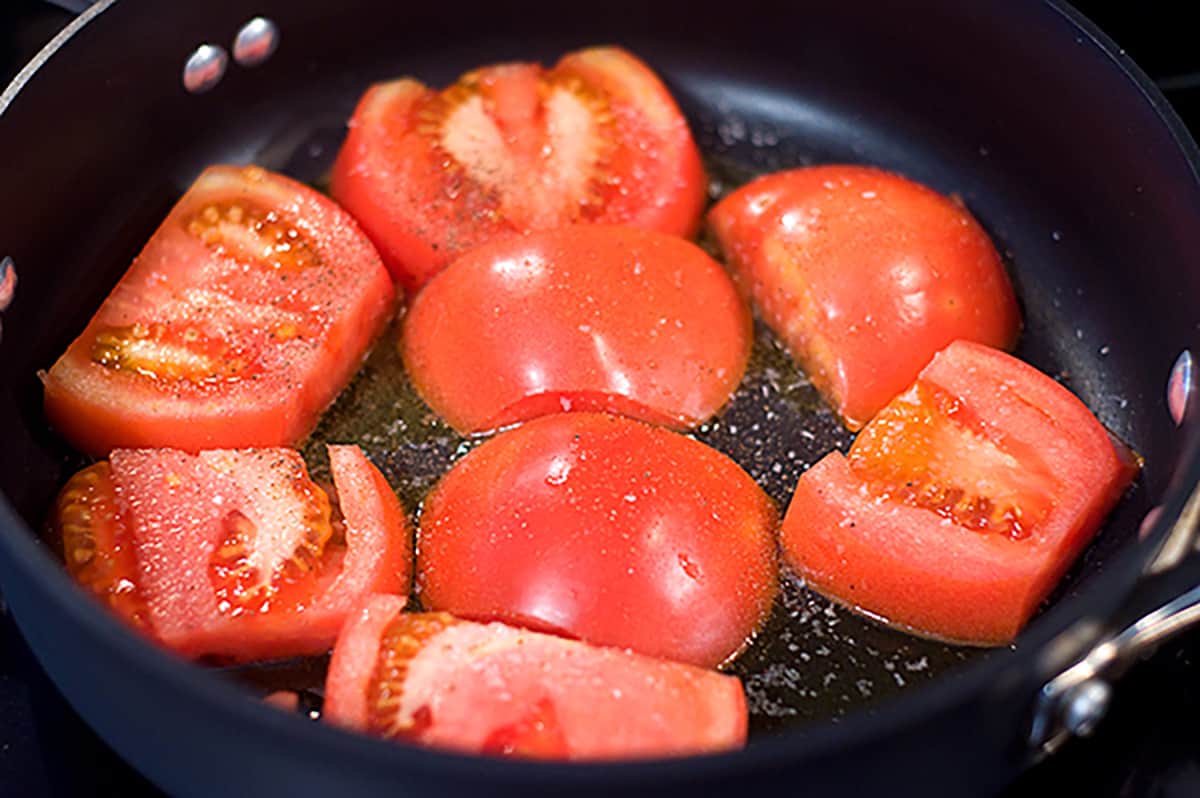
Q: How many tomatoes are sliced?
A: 8